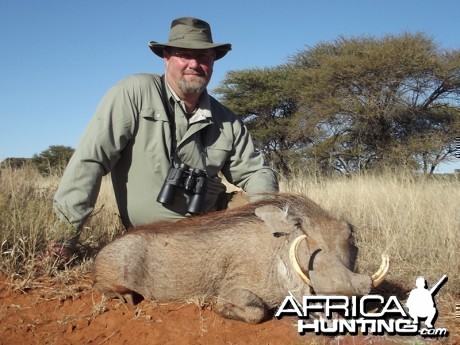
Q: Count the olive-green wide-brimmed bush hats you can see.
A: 1